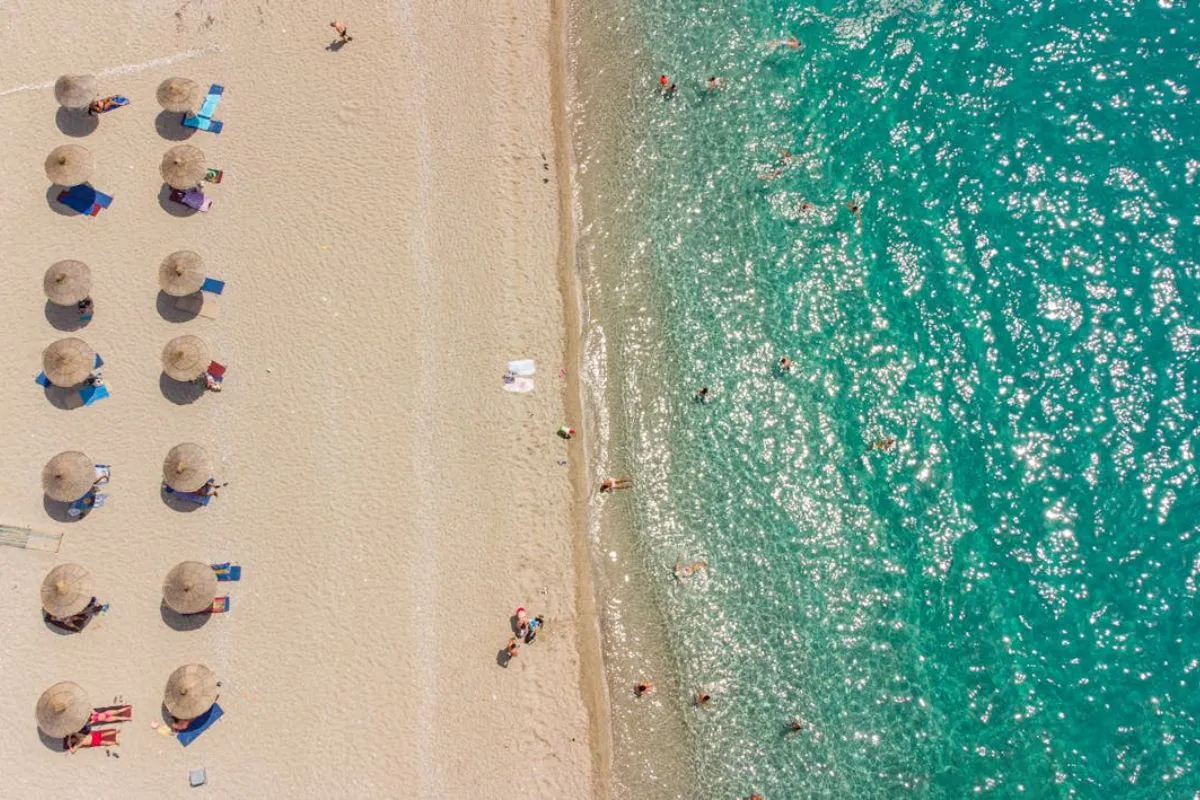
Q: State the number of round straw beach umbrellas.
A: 14